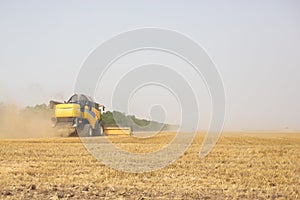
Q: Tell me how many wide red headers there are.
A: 0